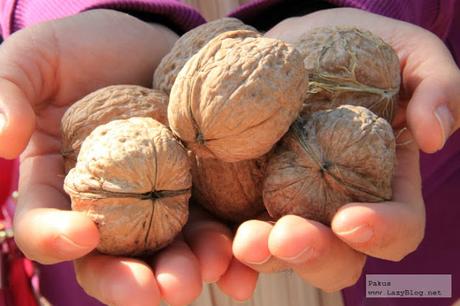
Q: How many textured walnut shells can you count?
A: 7